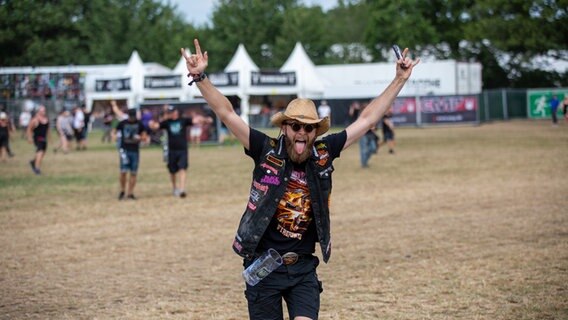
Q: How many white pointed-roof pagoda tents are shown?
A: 4